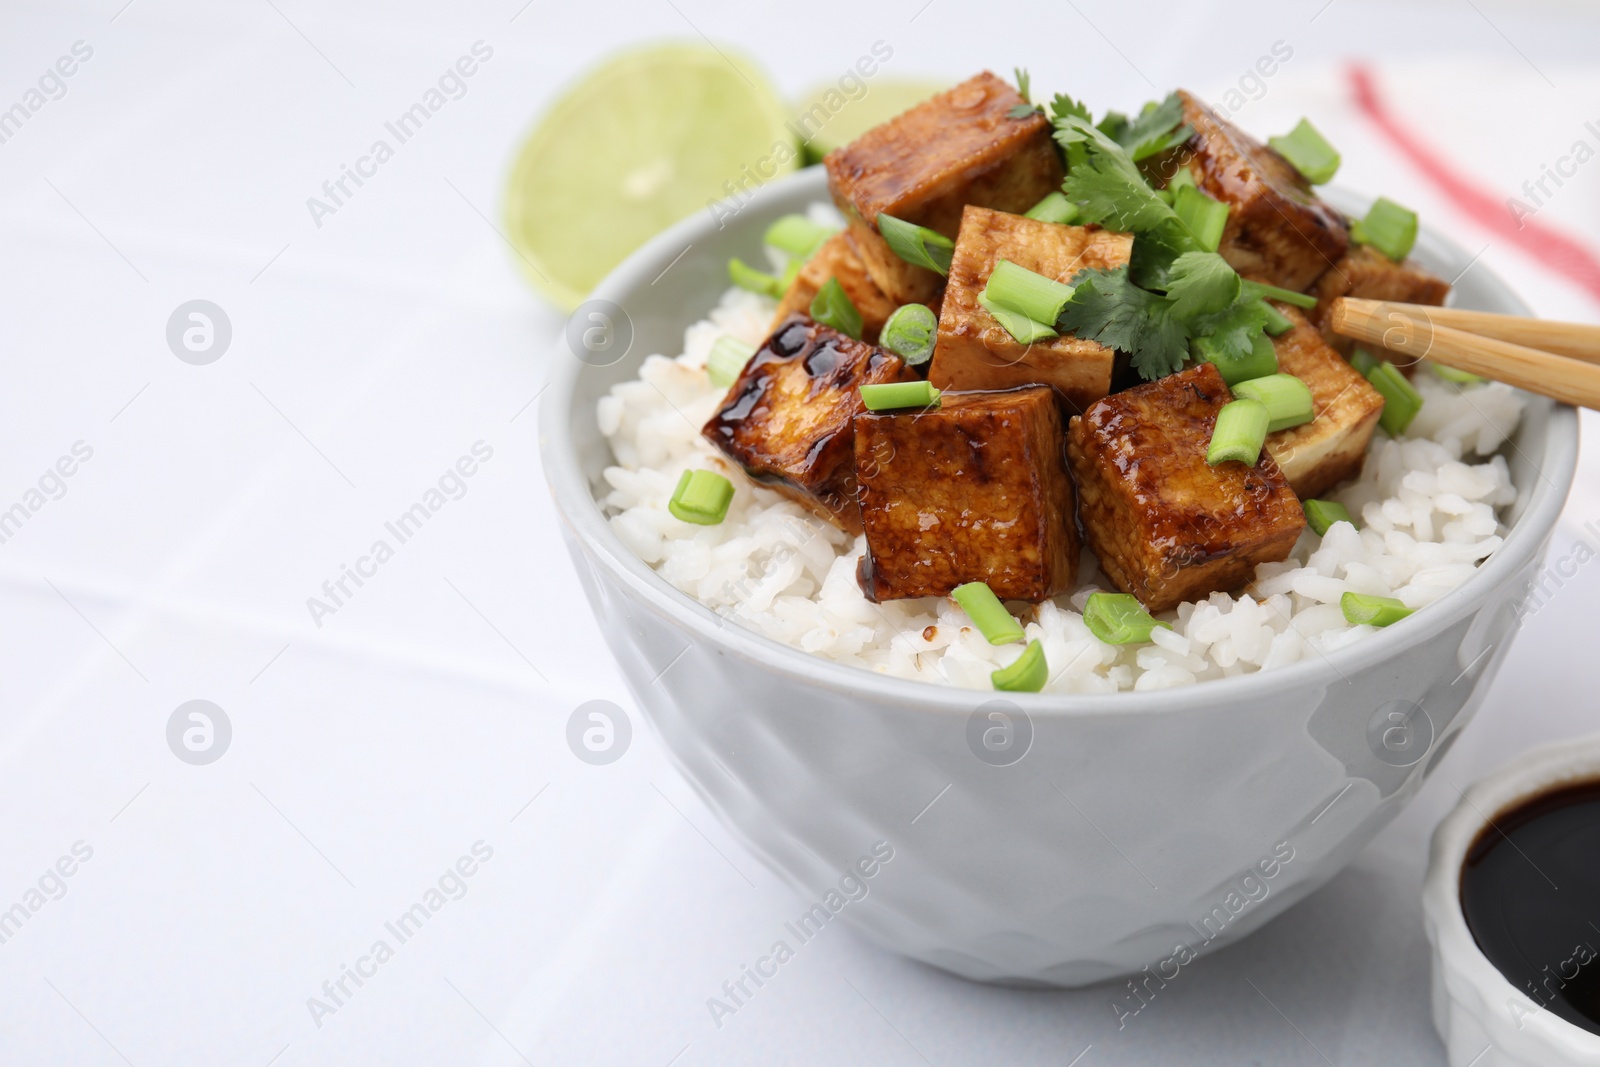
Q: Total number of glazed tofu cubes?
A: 9